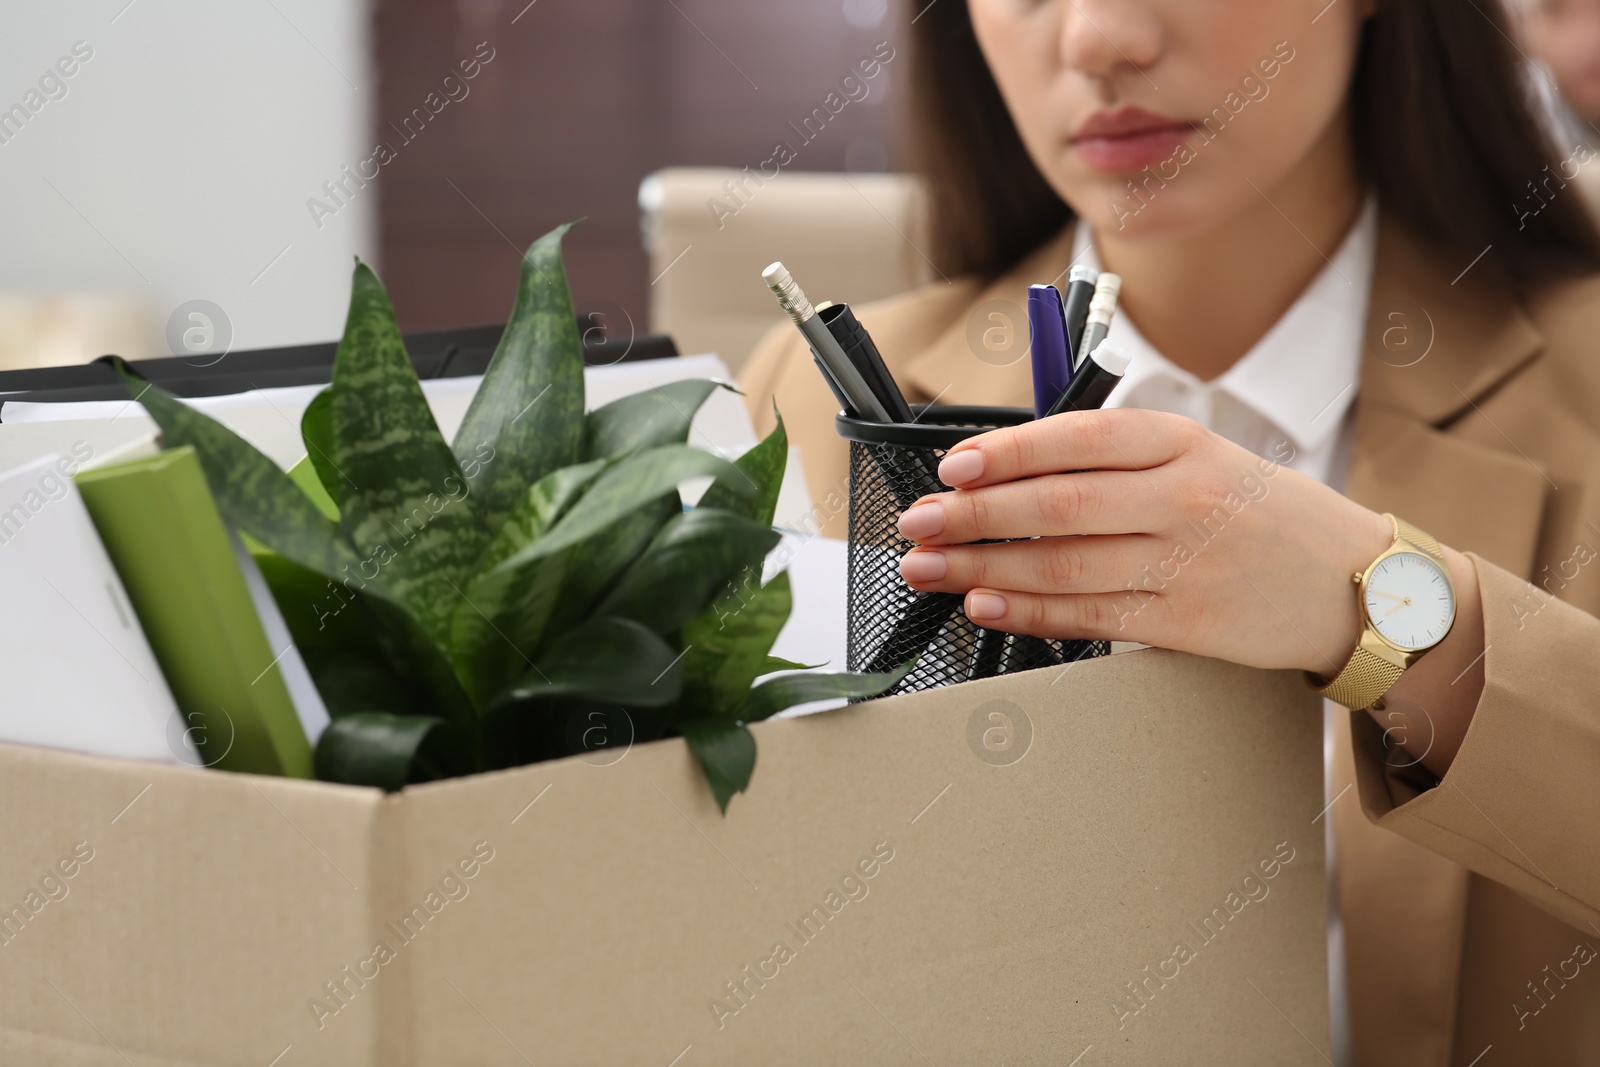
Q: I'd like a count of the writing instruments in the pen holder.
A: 7